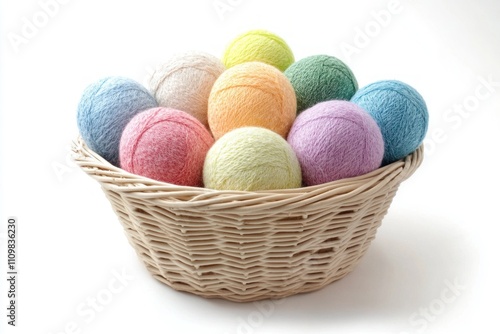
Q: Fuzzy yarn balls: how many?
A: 9